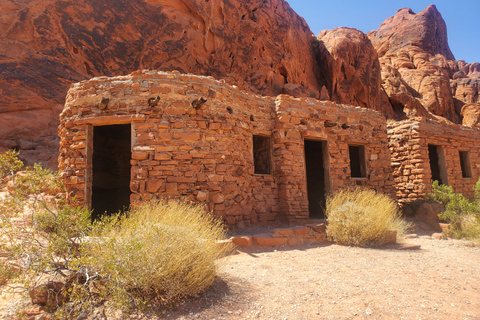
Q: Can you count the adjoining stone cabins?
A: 3